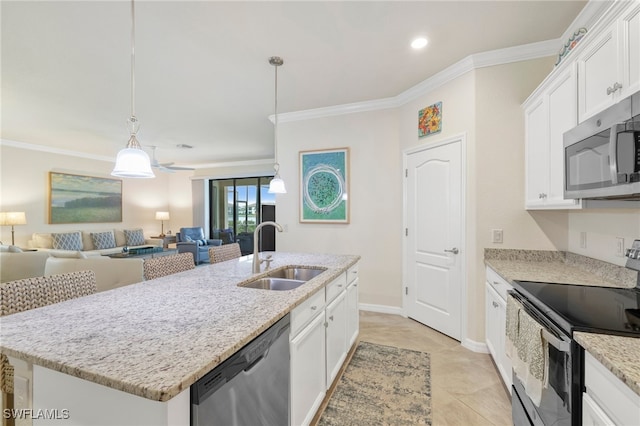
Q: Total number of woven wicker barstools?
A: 3